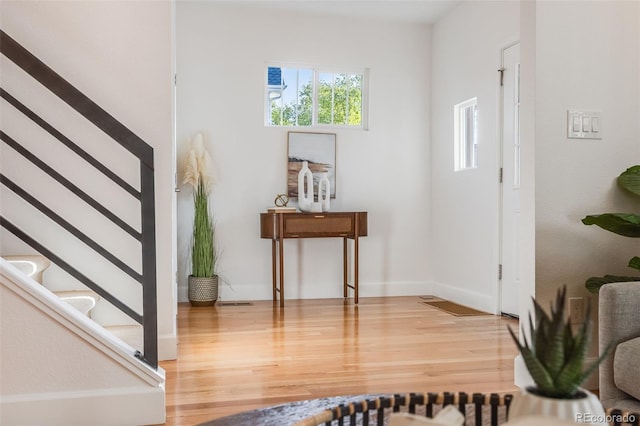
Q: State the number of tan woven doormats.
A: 1